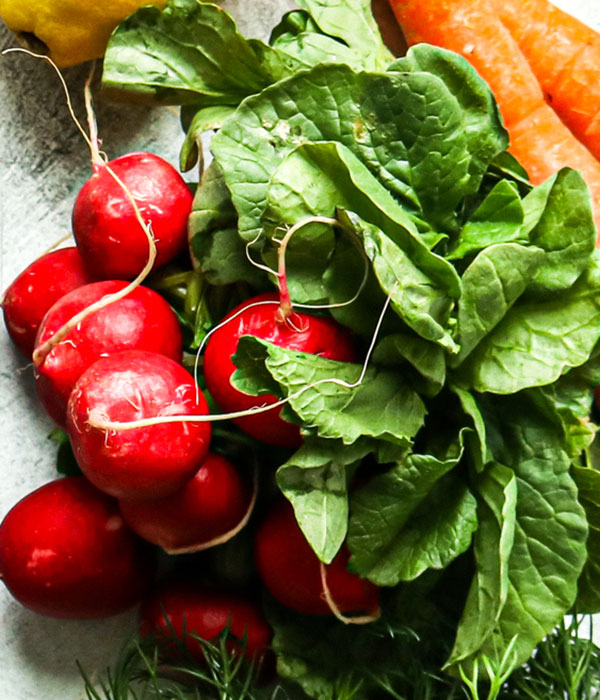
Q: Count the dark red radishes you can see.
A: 9